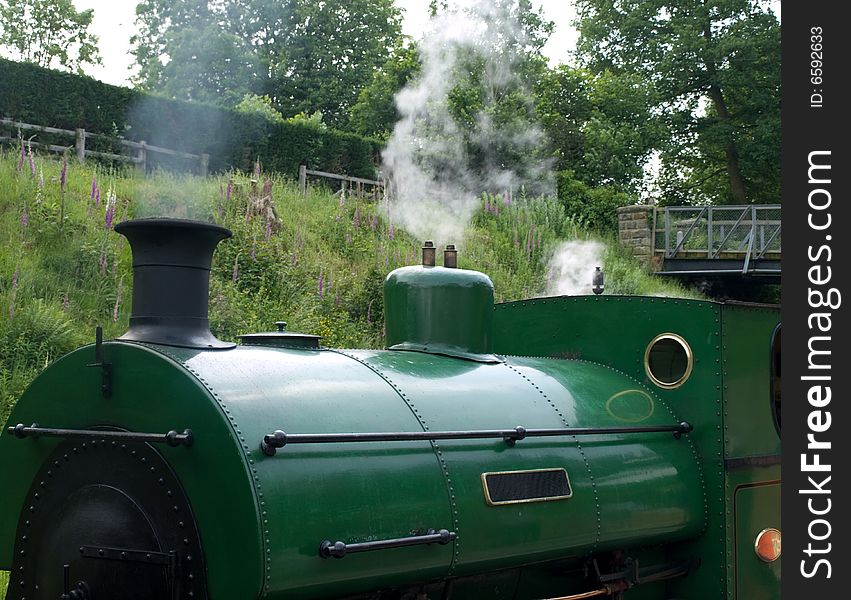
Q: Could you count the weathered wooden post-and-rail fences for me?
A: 2